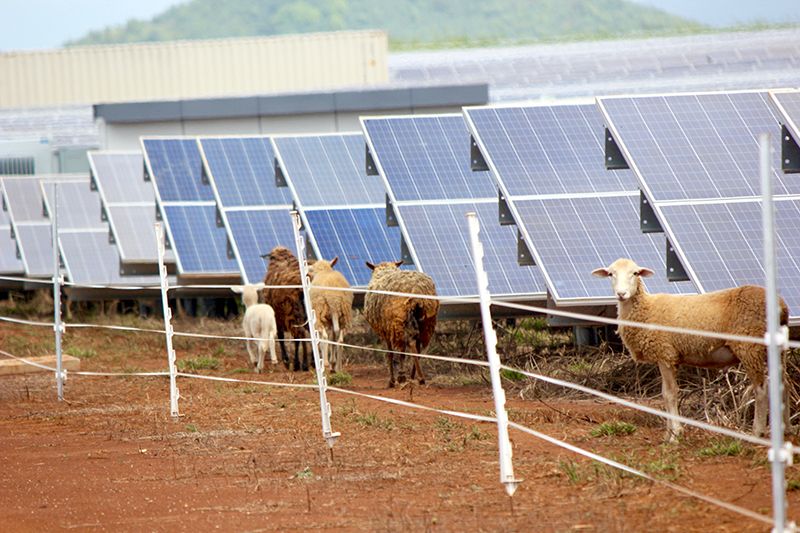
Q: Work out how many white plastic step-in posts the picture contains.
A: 3